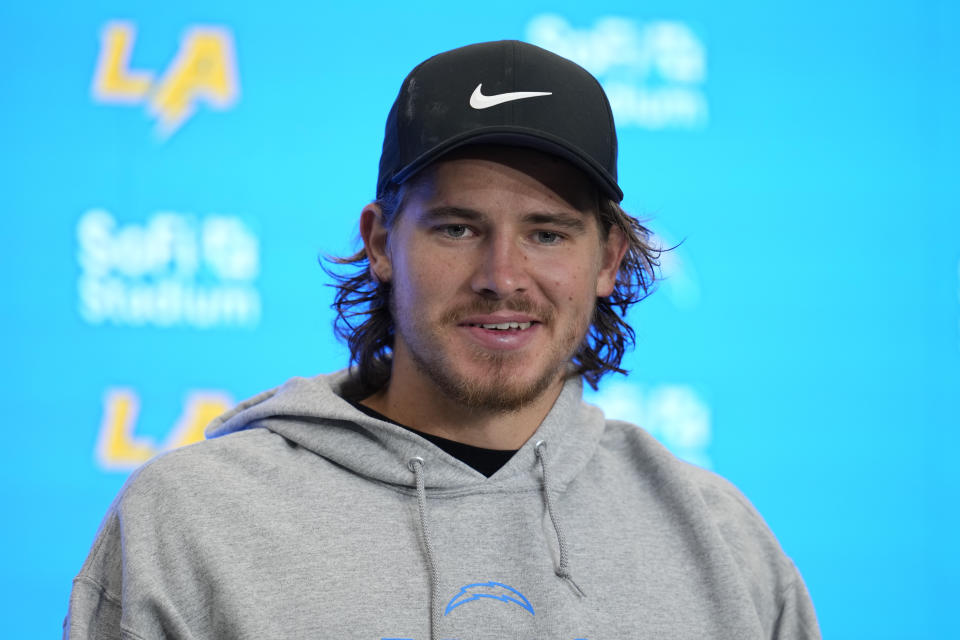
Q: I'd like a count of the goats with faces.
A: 0